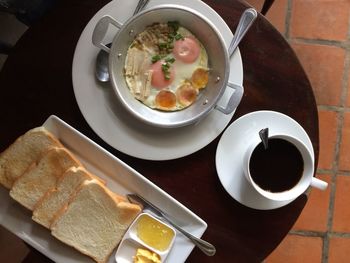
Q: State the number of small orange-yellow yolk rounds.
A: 3